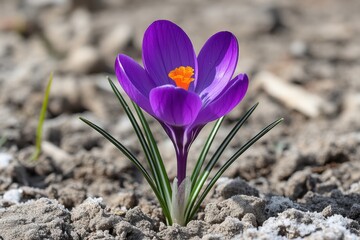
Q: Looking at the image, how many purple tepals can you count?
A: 5